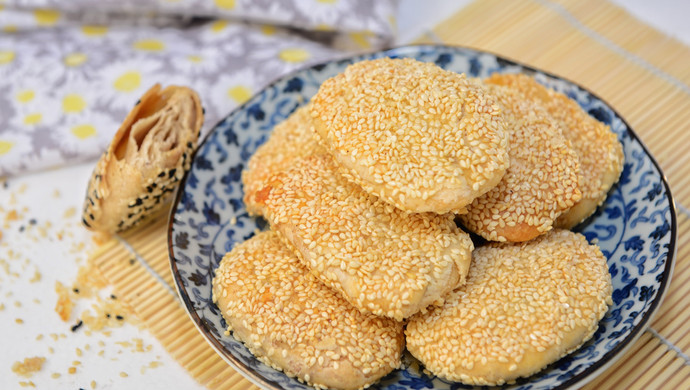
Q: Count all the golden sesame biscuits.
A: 7